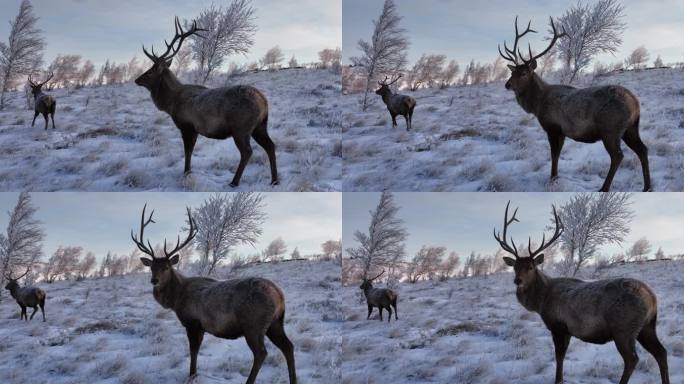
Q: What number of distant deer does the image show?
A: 4